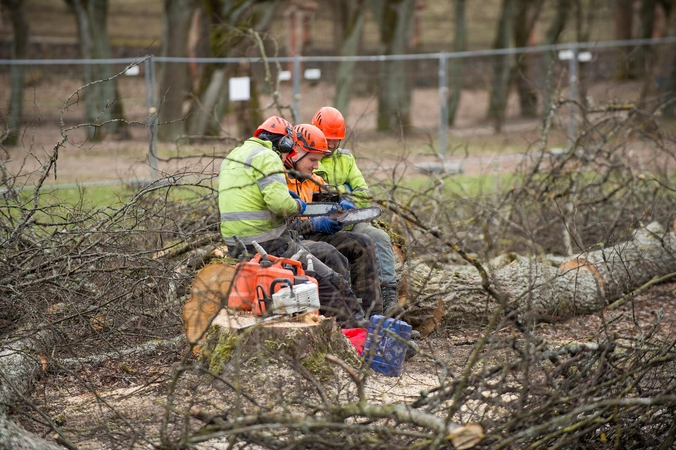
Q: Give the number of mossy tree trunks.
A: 1